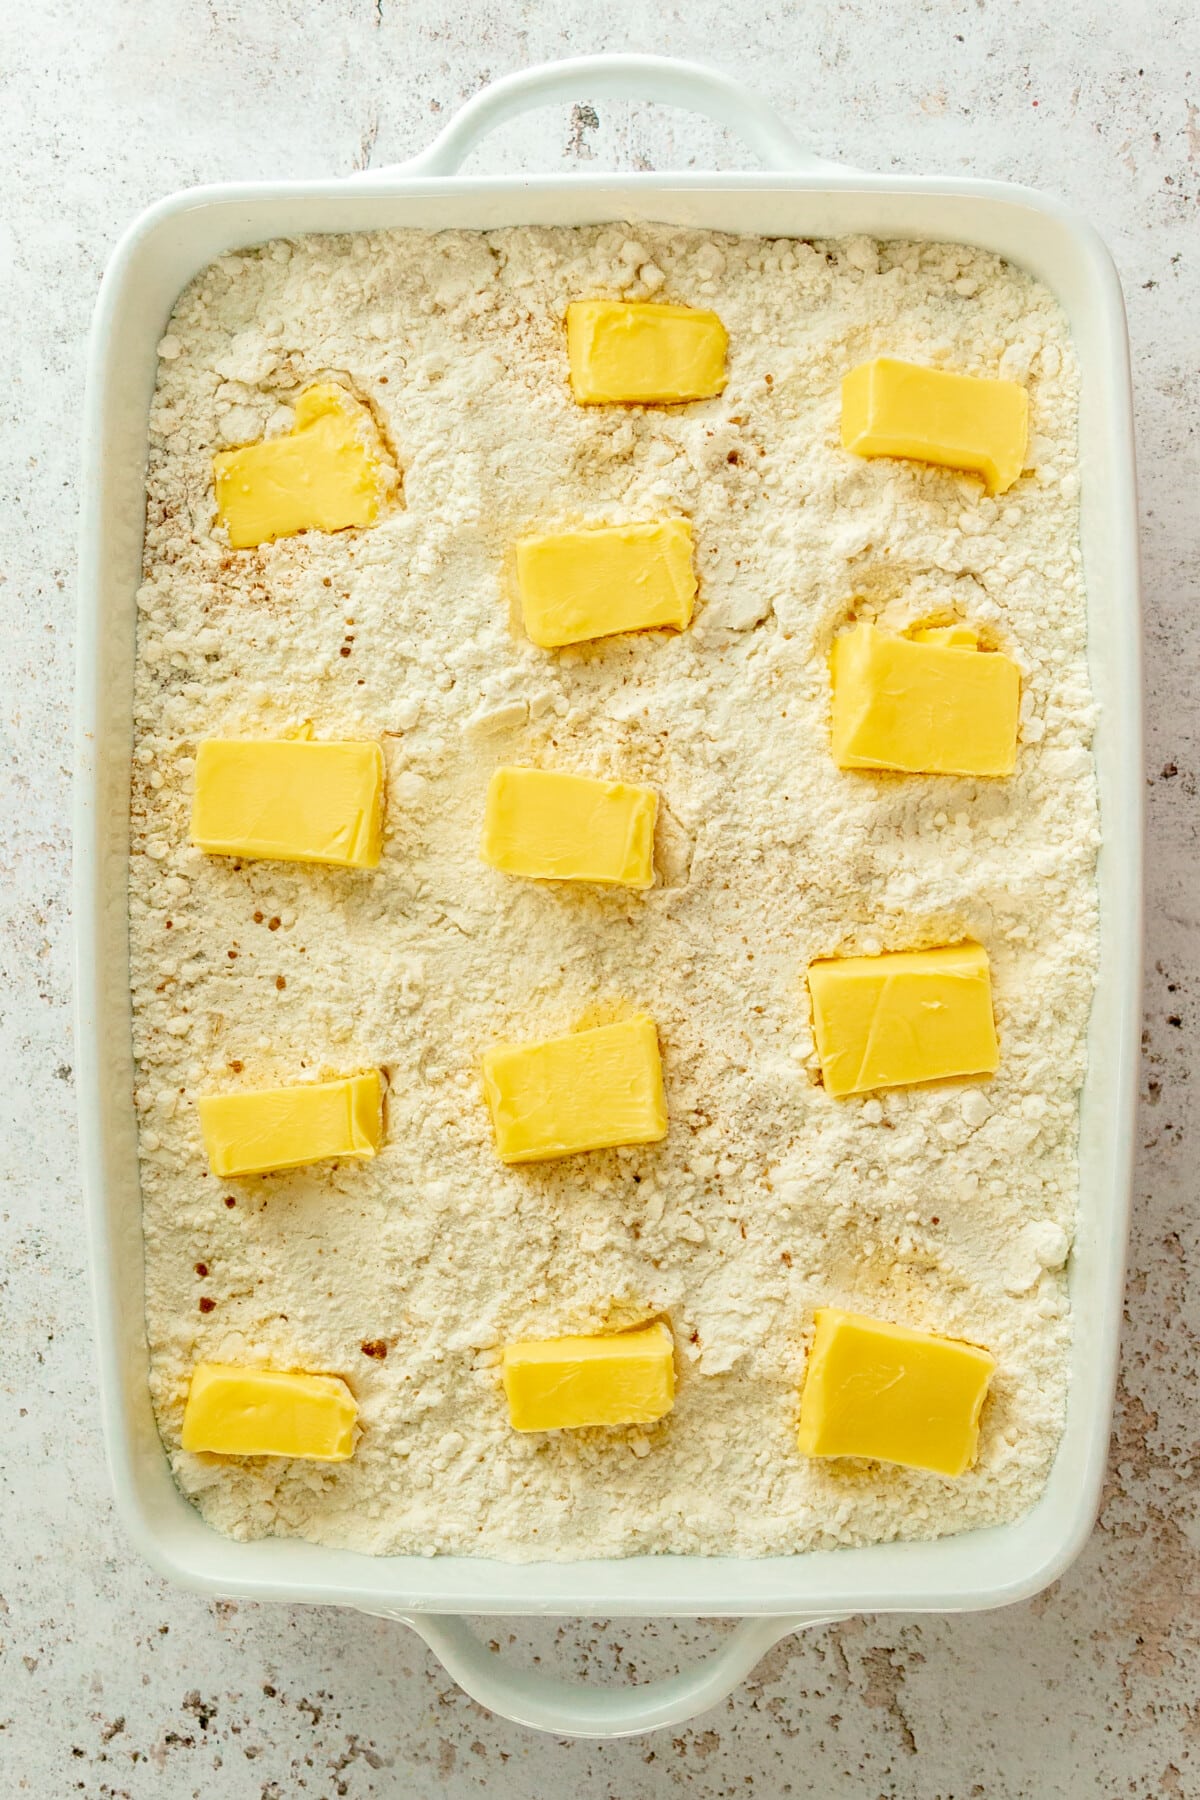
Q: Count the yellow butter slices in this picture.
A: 13